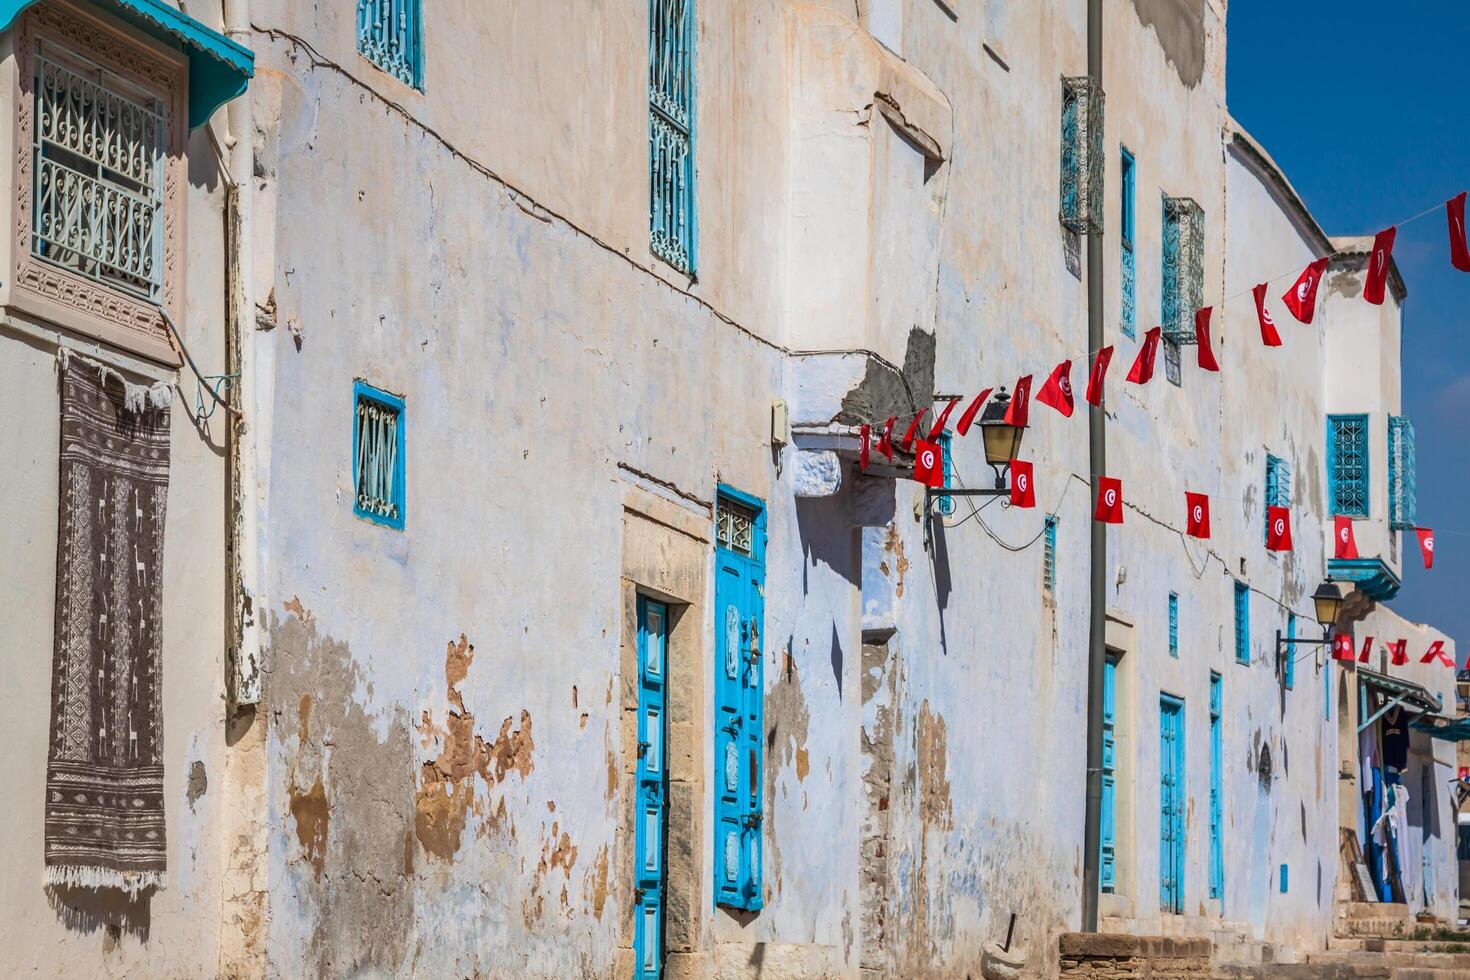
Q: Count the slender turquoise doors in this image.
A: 5